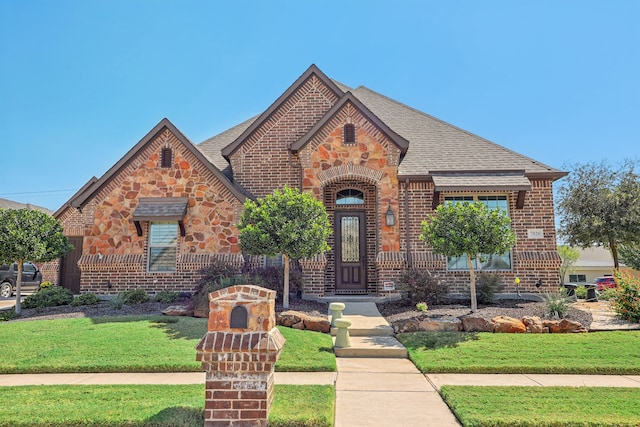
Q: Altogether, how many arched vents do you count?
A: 2